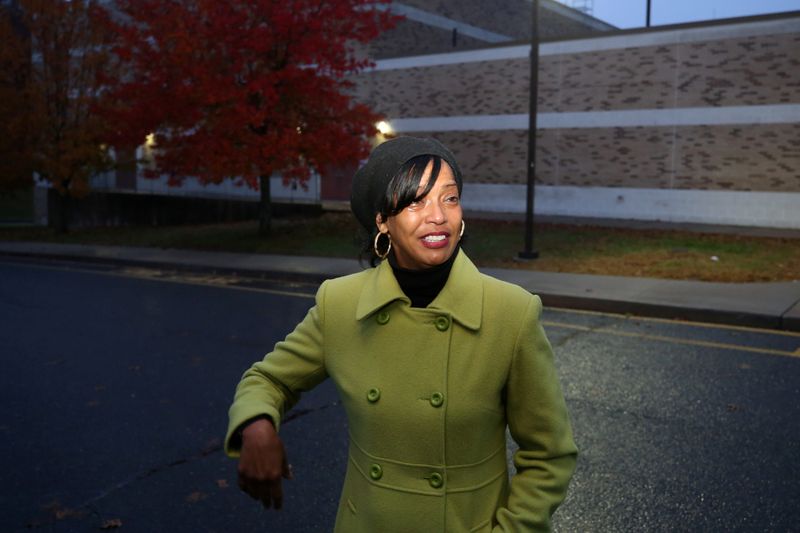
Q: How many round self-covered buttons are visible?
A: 6